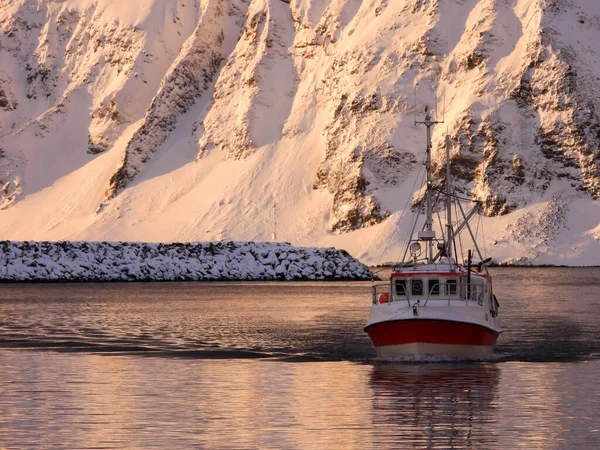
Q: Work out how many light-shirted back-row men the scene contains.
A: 0